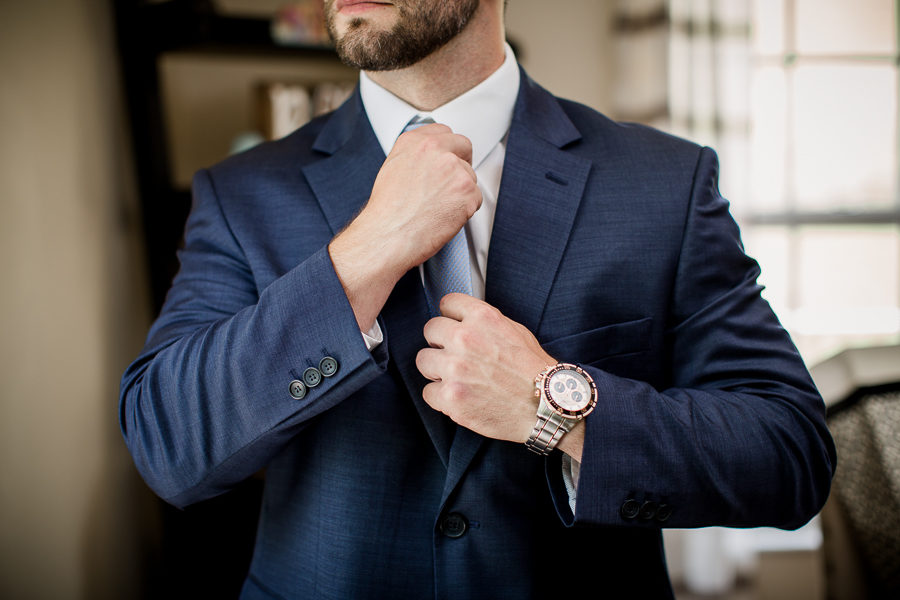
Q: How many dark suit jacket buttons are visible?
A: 7